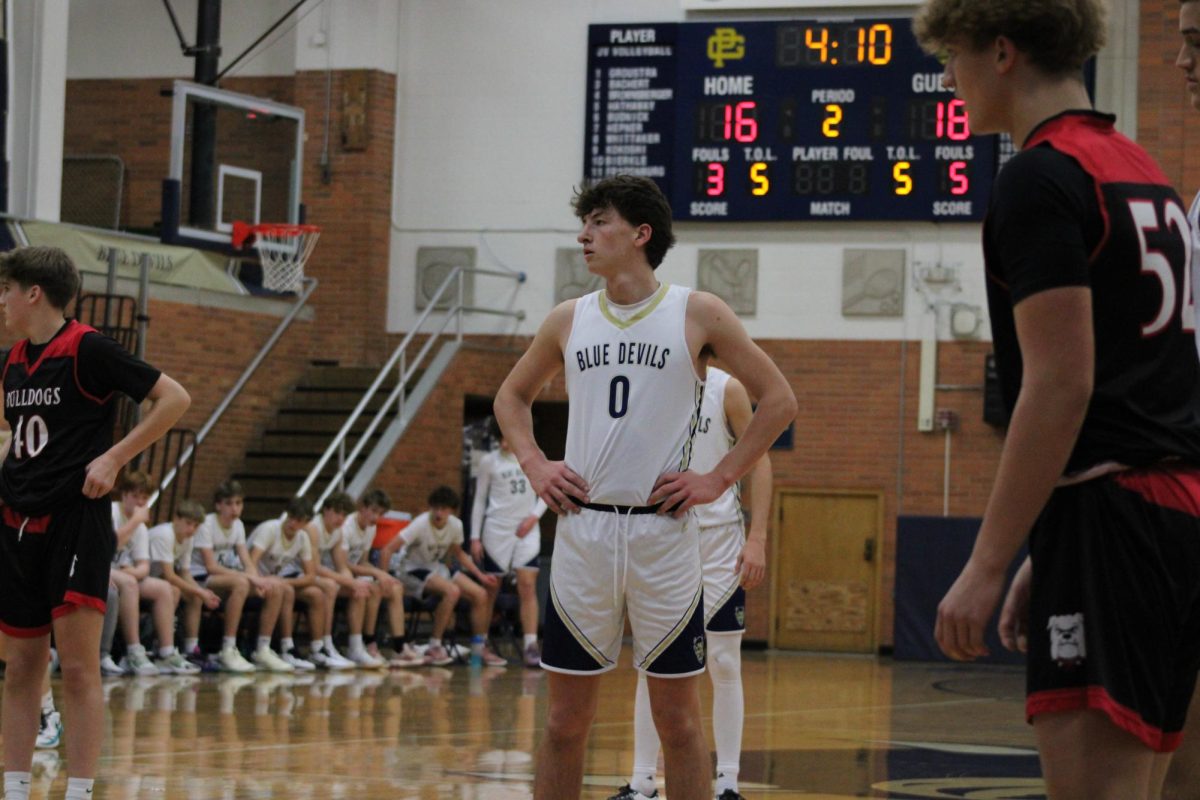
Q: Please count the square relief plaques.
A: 4